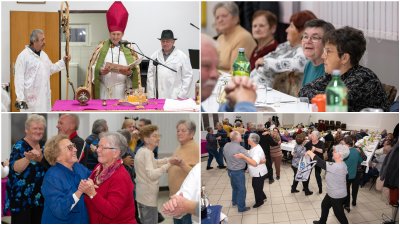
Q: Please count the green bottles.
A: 2